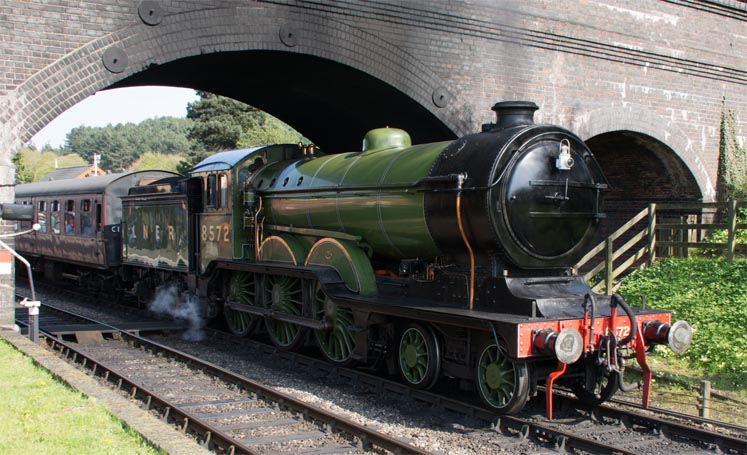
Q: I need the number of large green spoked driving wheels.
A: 3